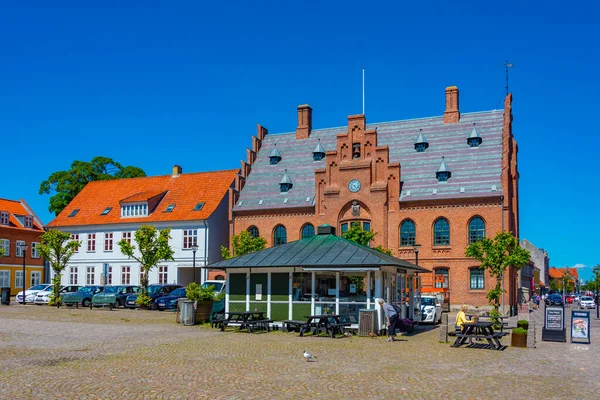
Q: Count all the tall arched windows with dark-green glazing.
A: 6